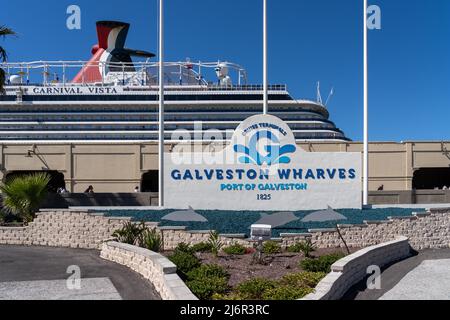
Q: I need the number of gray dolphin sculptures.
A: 3